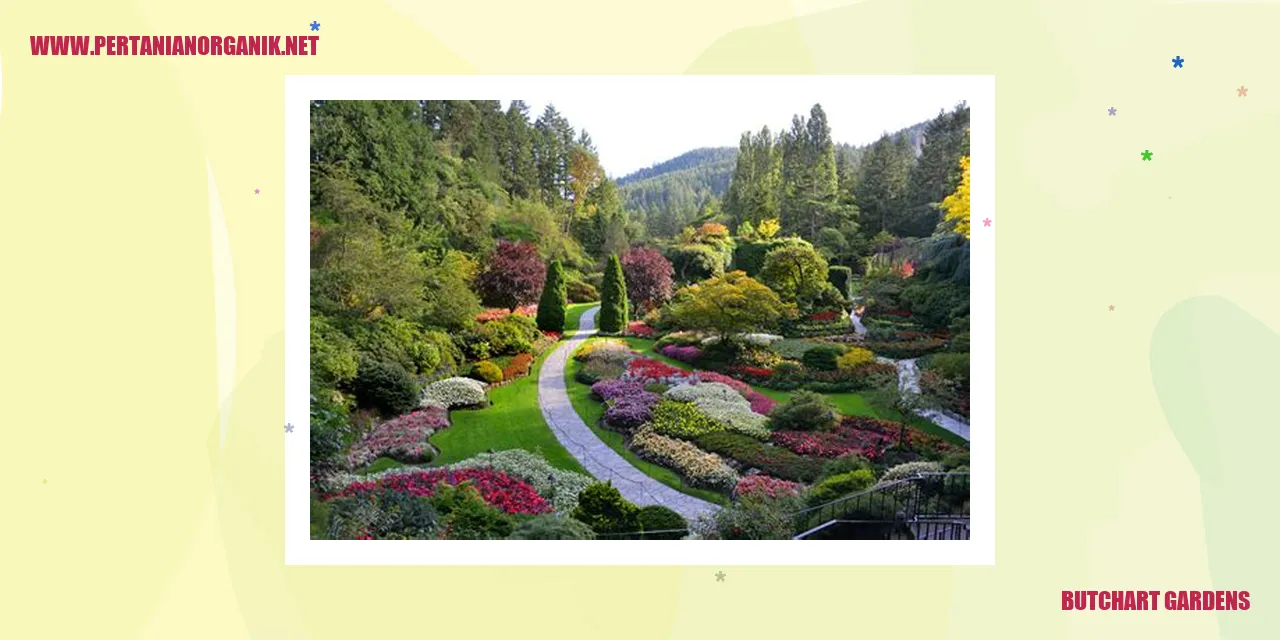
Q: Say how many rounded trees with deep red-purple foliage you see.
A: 2